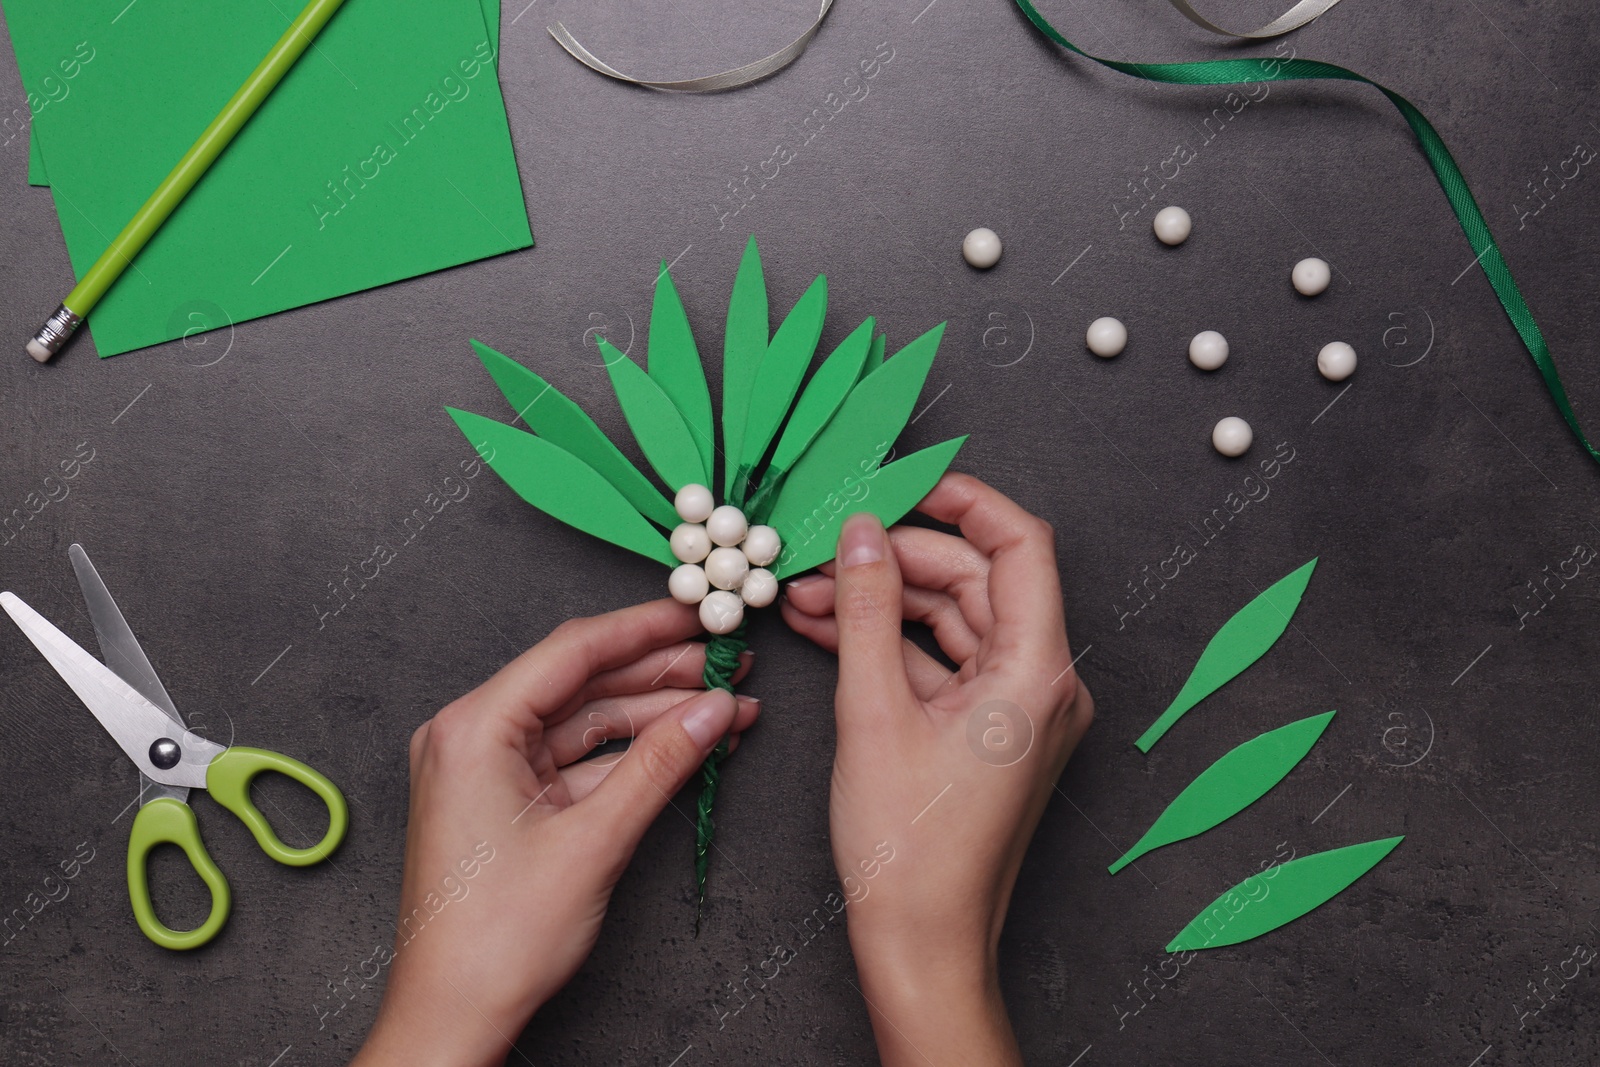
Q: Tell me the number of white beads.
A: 15